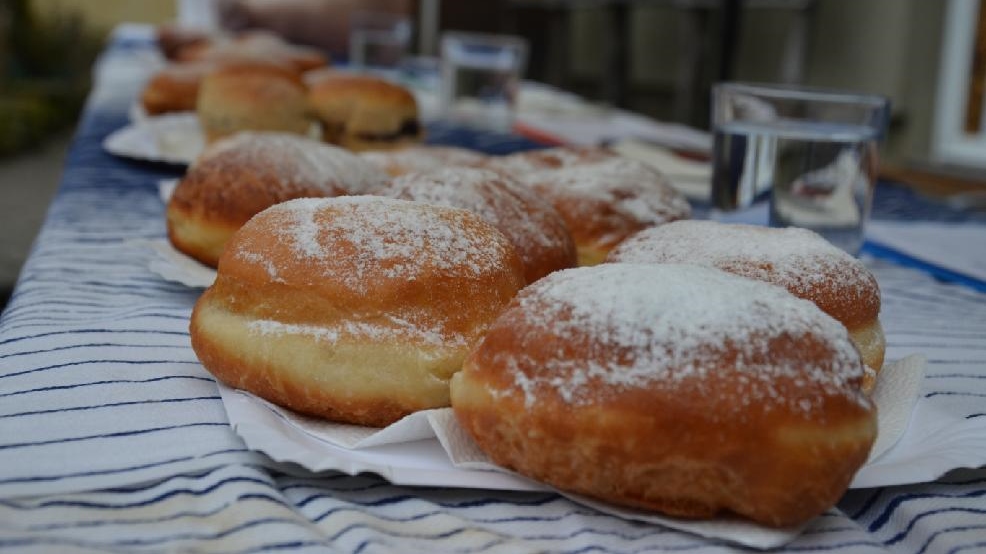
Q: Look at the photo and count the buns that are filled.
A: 1